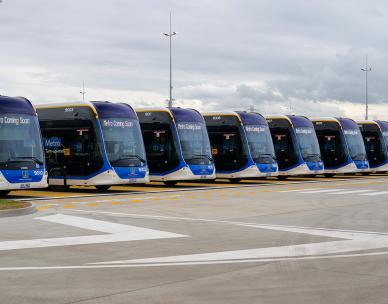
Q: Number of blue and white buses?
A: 7